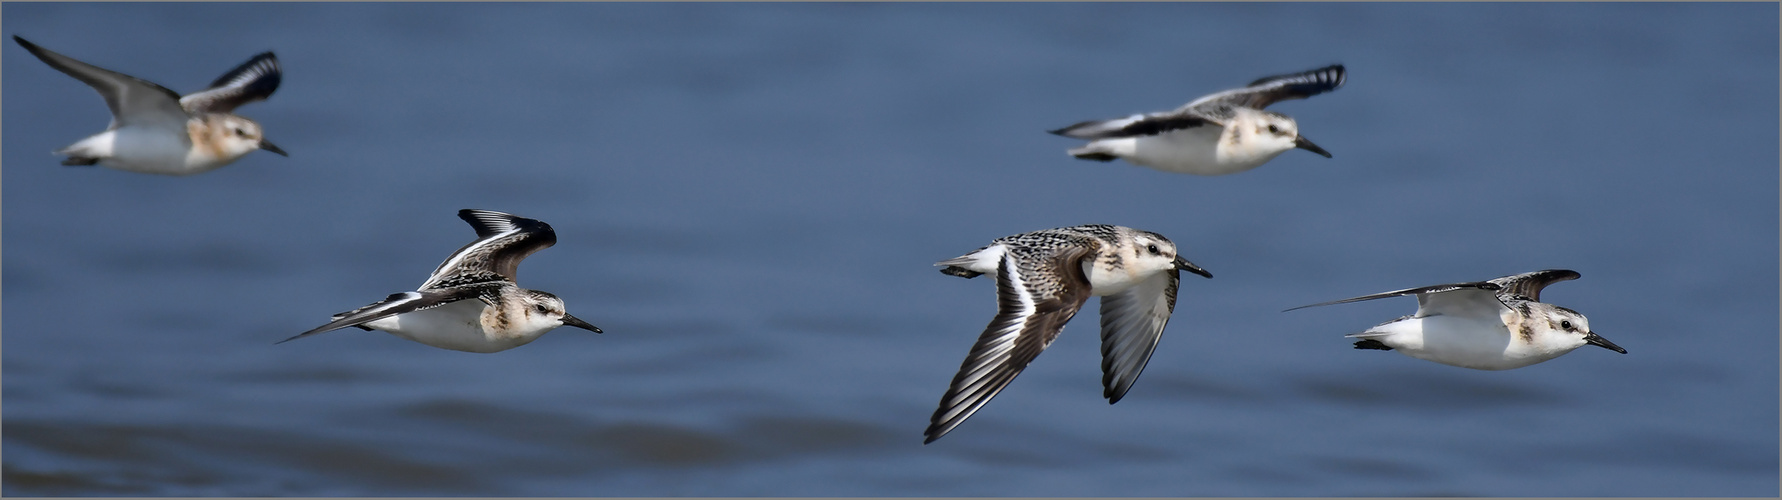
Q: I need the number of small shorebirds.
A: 5